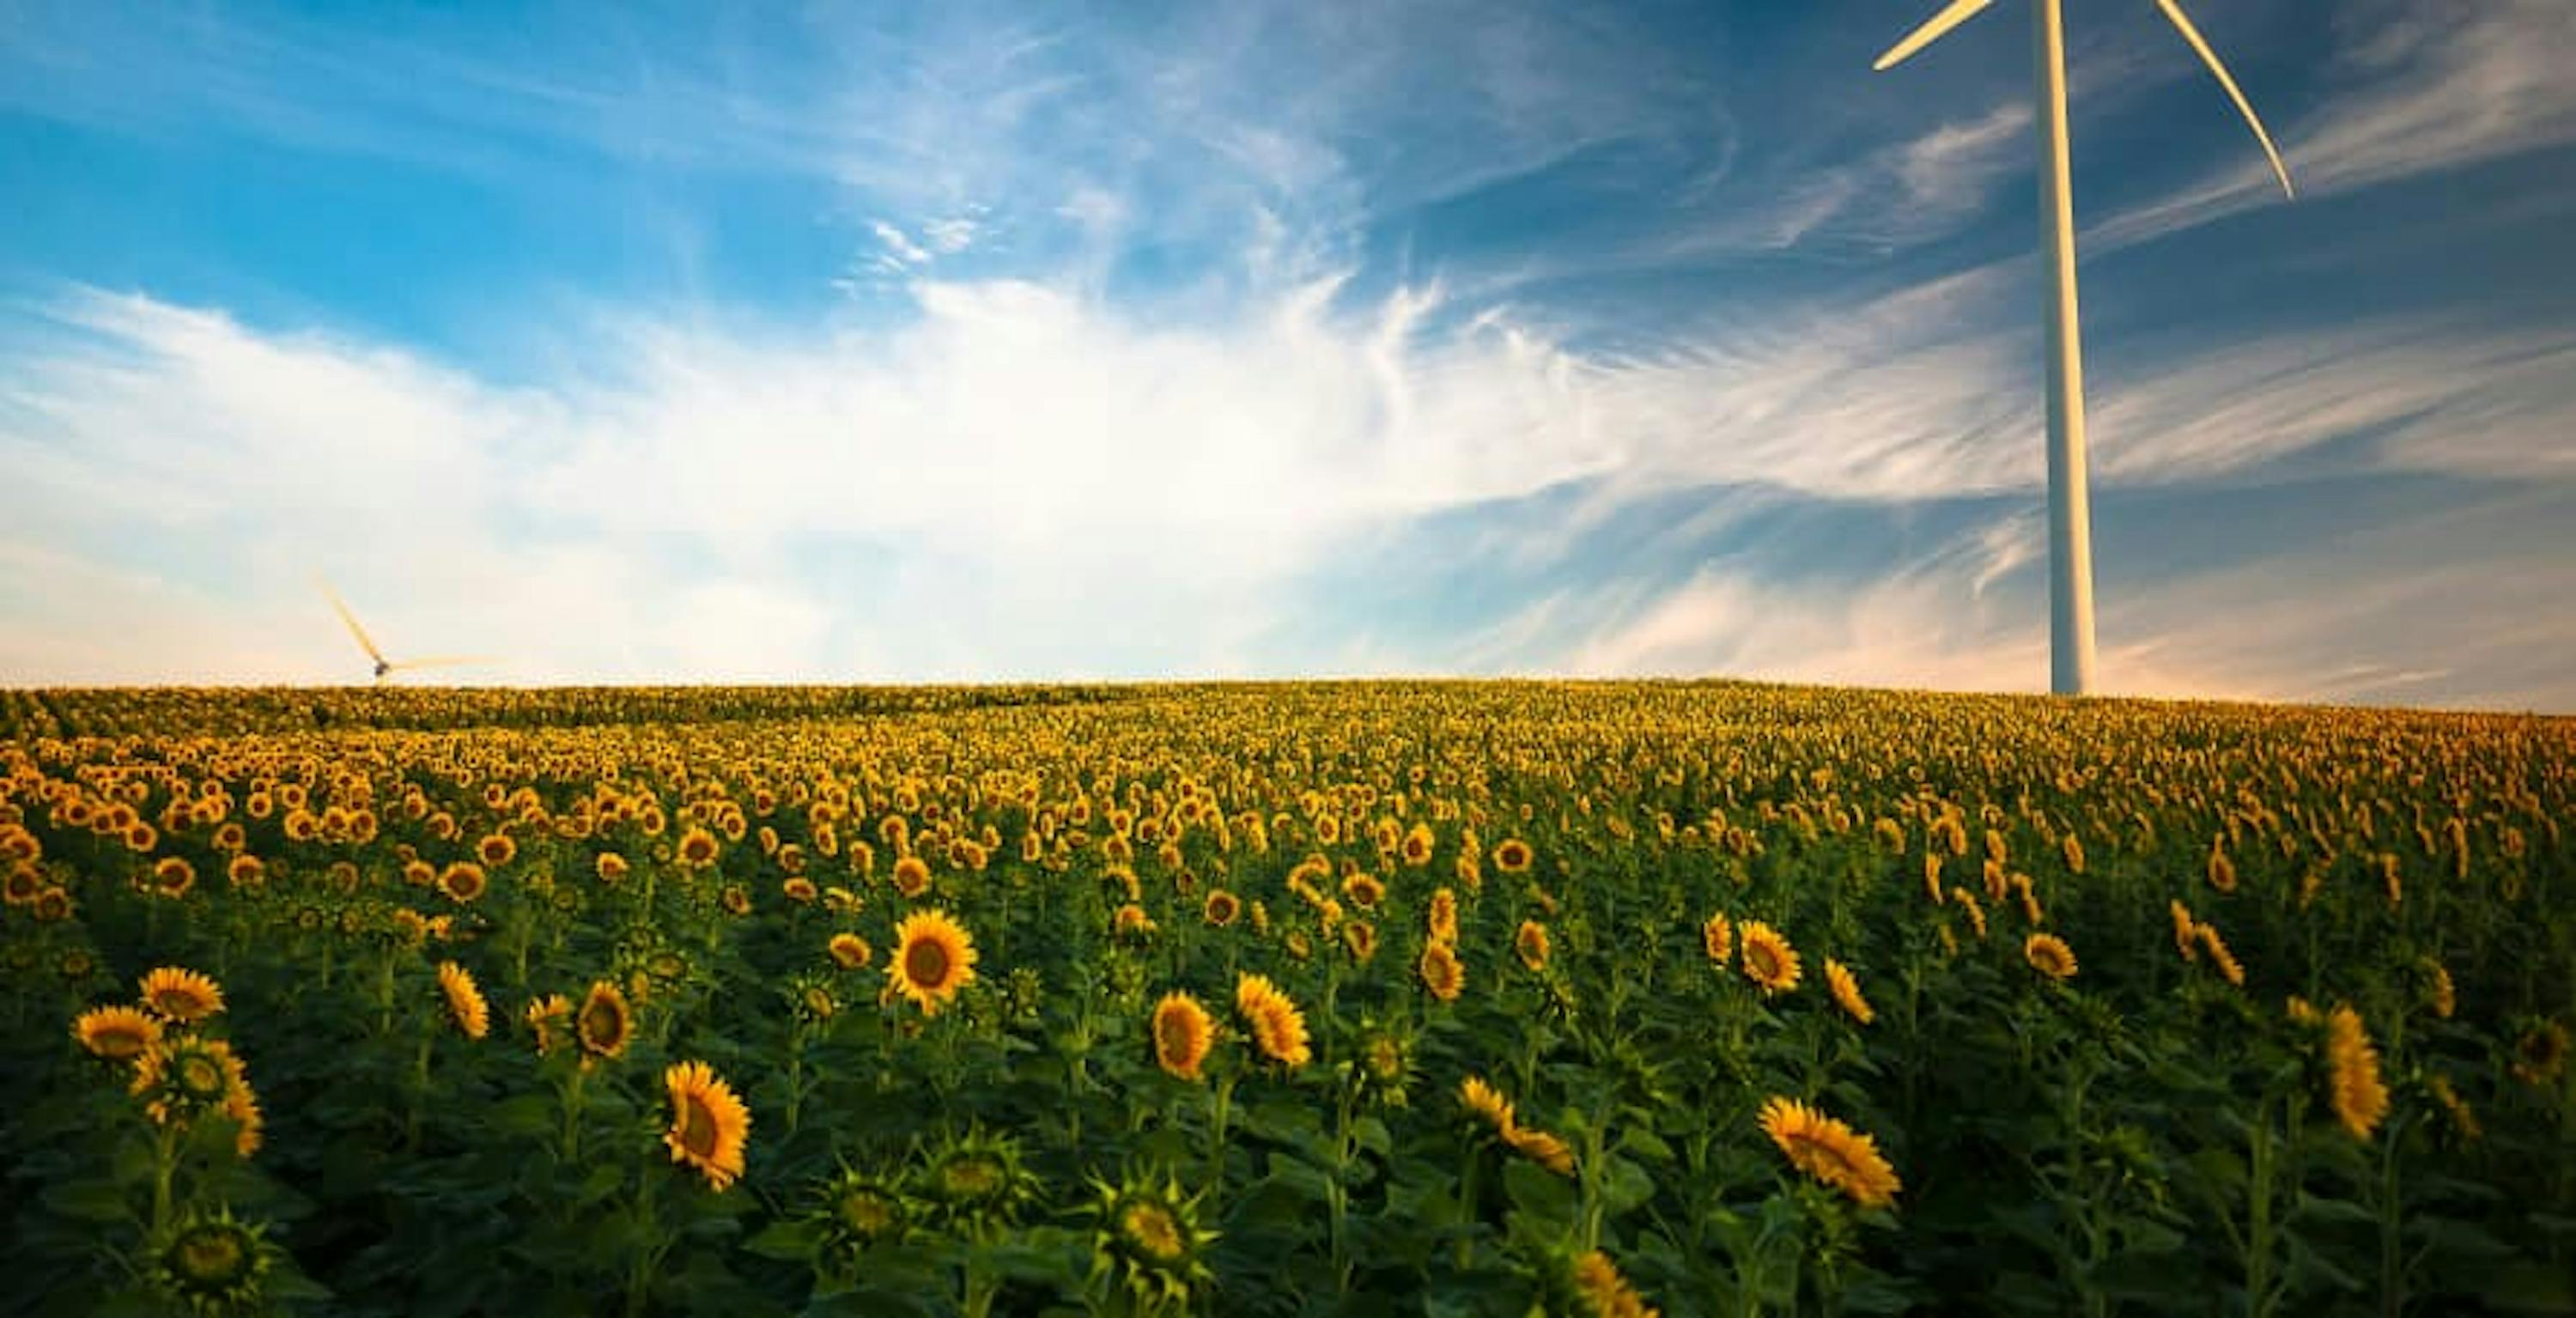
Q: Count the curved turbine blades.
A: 1